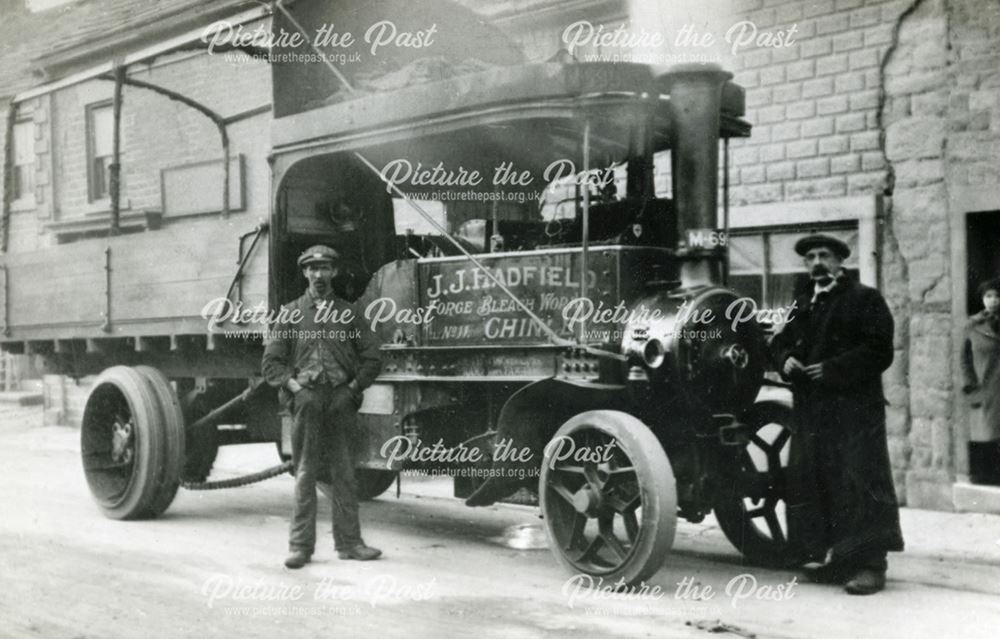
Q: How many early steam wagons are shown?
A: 1